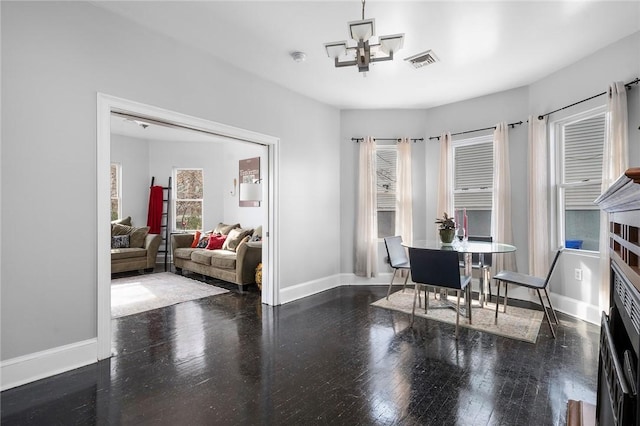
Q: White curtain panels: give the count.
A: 6